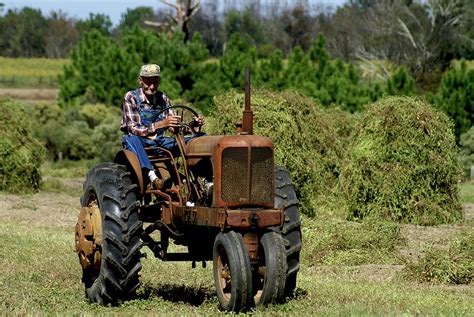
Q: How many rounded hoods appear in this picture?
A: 1